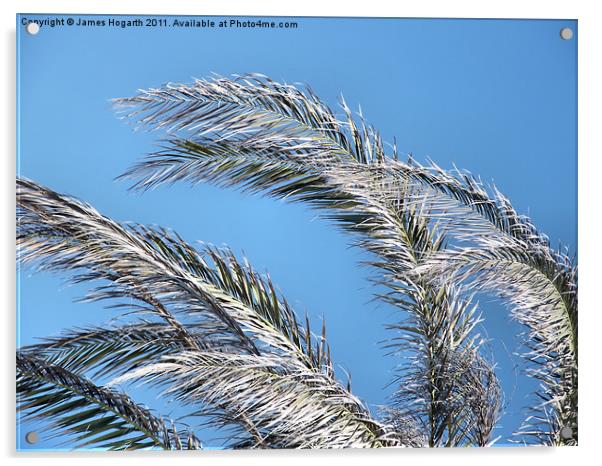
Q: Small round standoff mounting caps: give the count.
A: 4